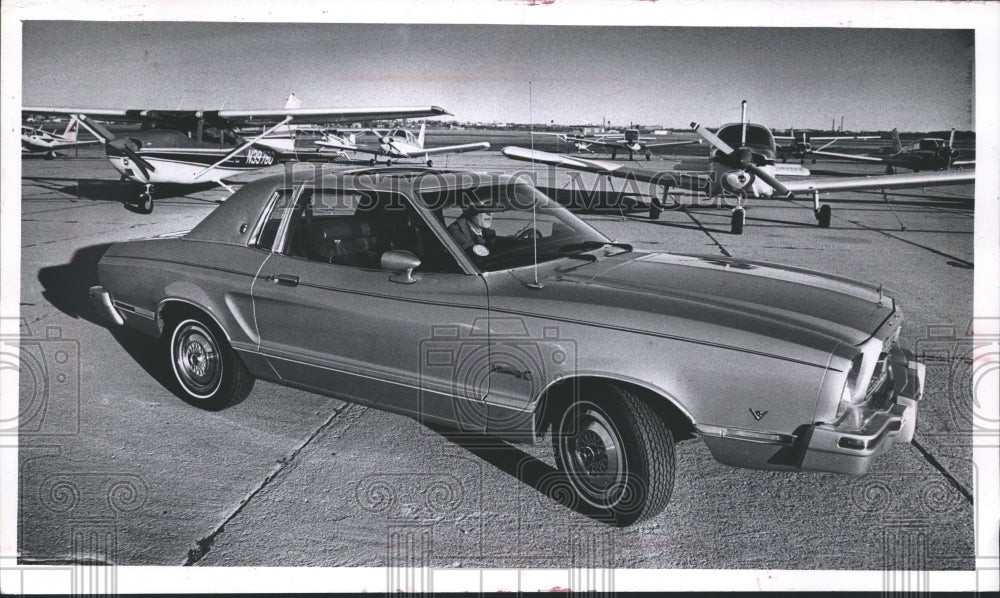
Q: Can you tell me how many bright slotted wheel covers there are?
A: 2